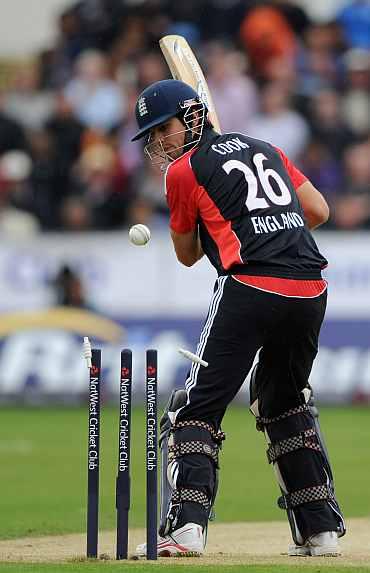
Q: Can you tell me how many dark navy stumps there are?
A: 3